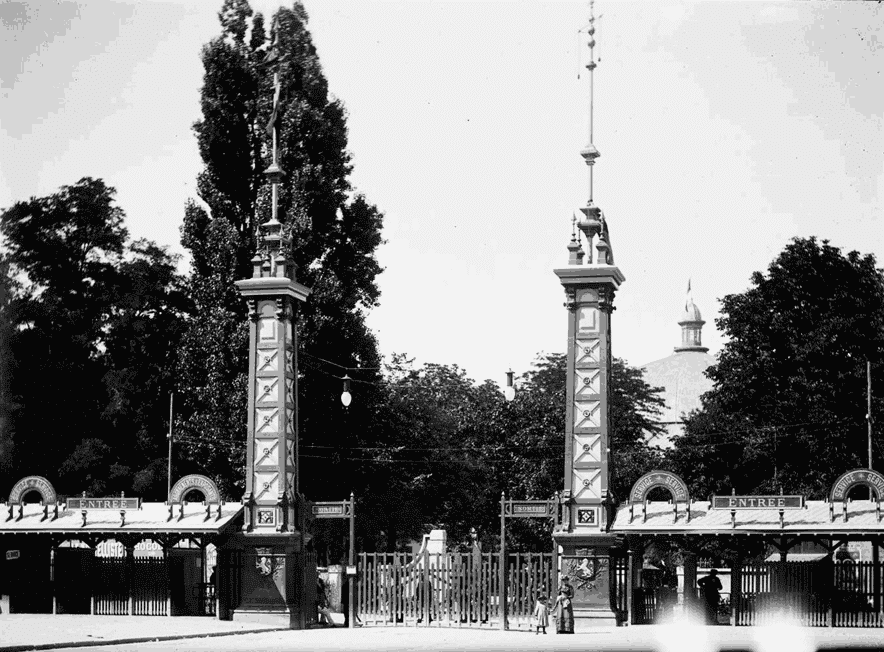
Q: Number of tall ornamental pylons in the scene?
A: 2